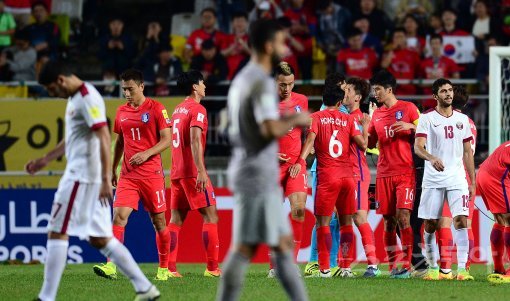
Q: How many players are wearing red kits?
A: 8